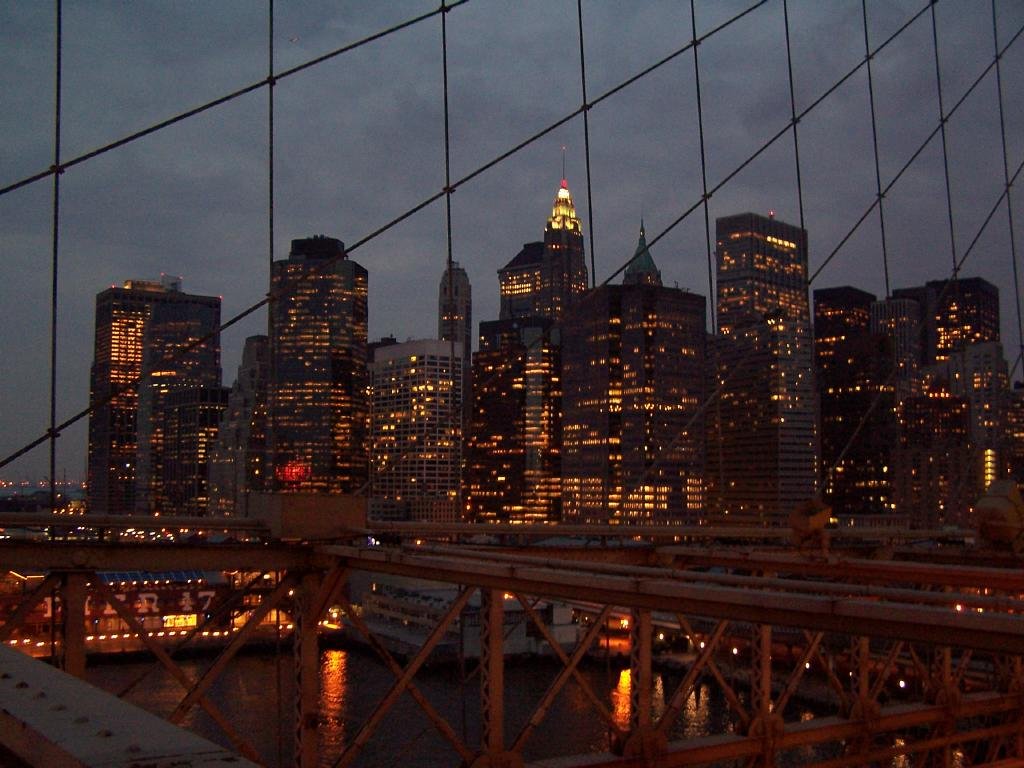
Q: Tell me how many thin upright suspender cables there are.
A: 9